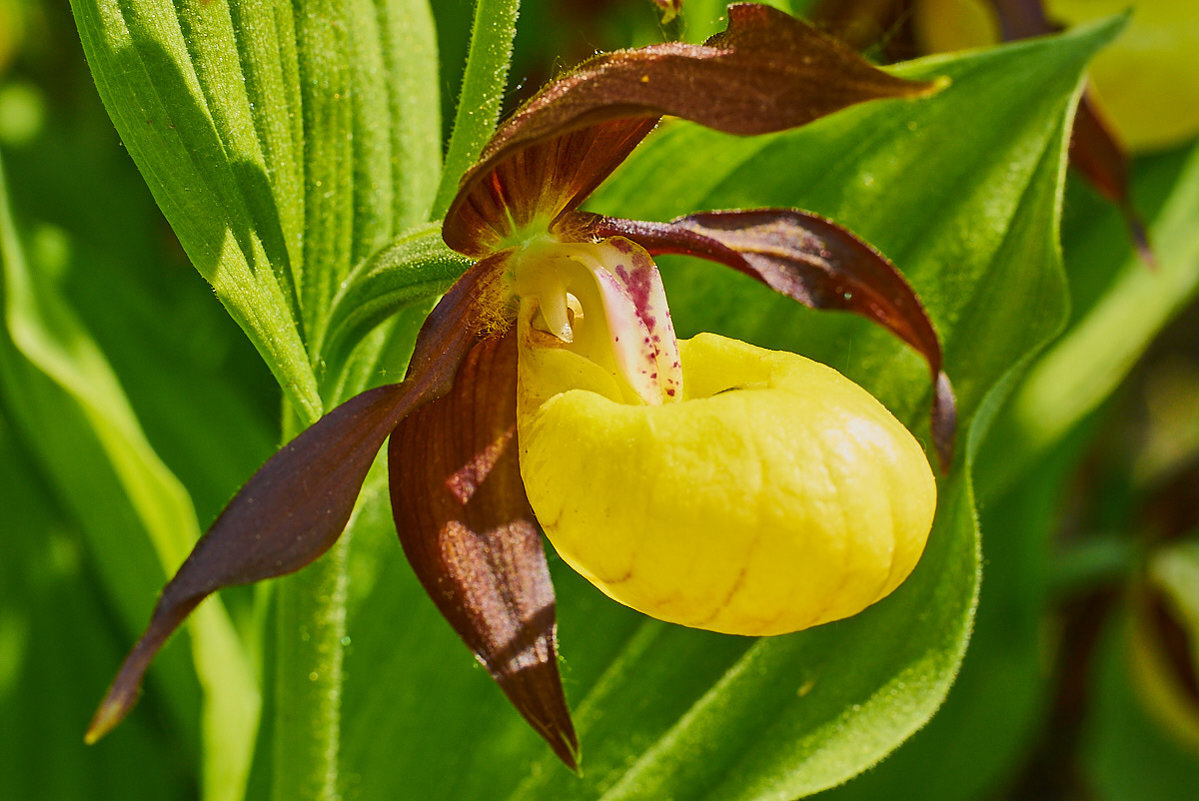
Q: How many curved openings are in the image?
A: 1